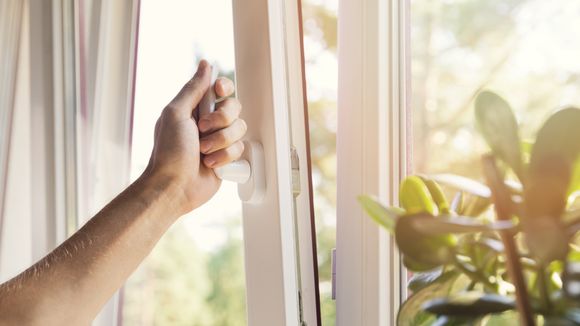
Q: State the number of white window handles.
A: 1